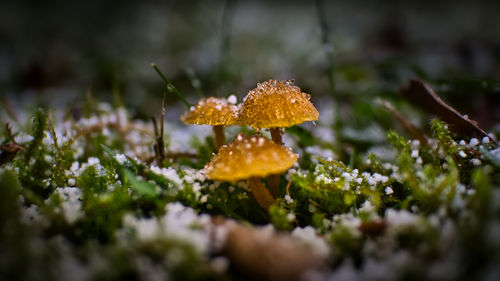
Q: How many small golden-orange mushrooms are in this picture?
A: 3